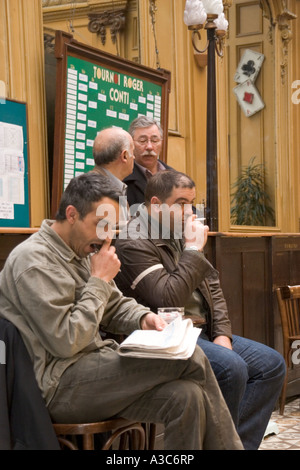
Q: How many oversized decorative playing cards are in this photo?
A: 2